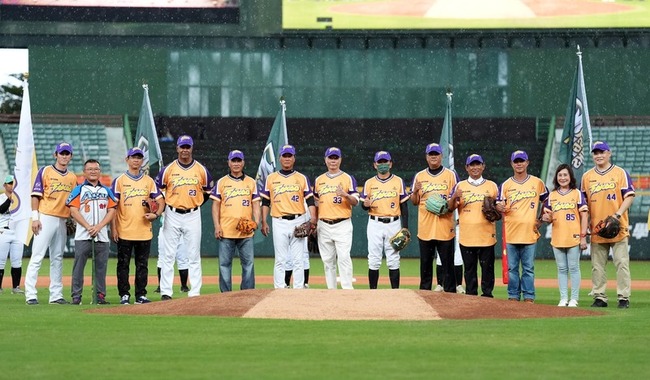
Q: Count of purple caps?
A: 11